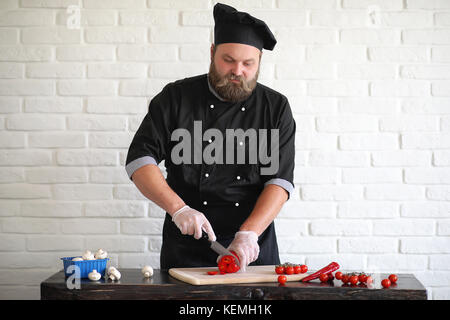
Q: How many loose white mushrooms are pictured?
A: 3